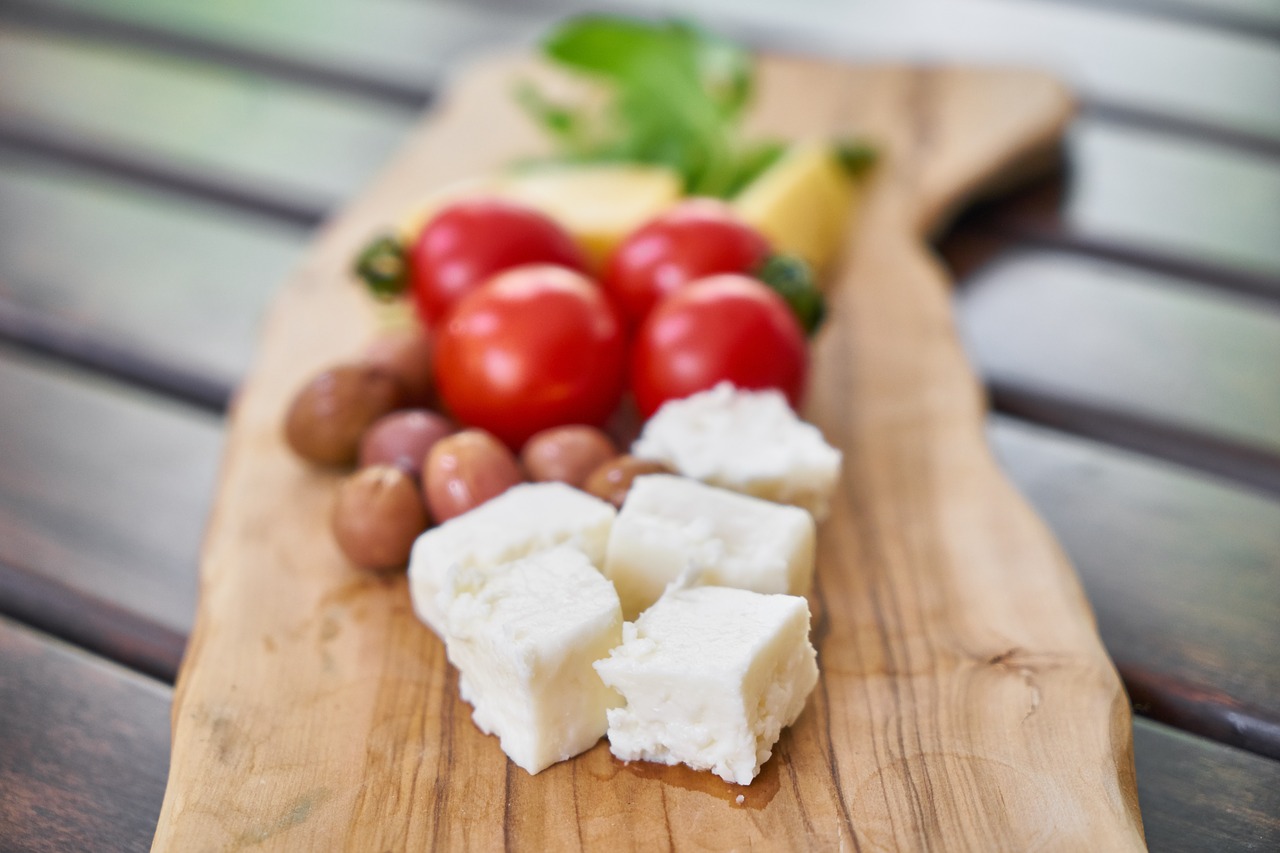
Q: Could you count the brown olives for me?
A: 7